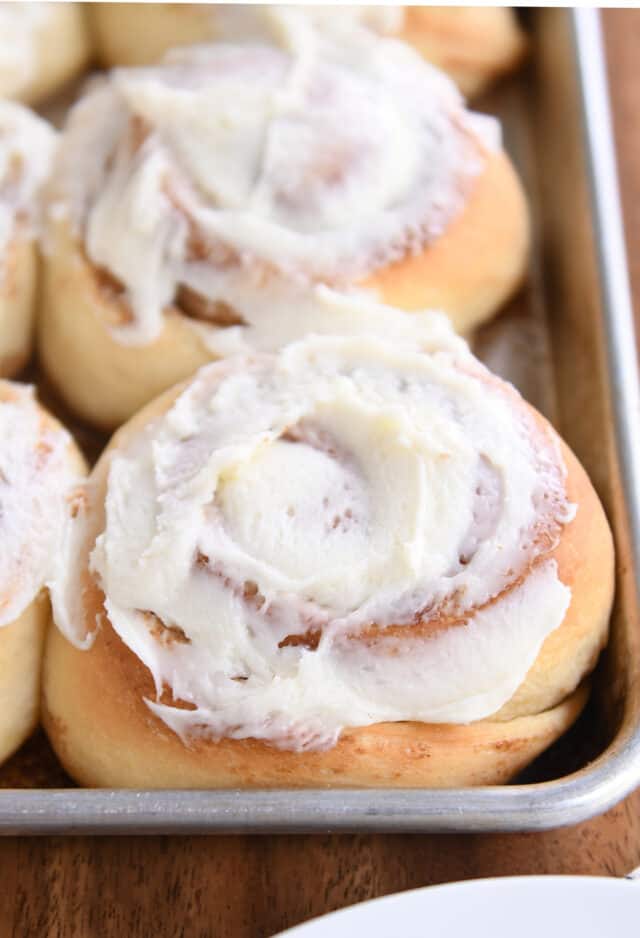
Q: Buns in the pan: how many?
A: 6